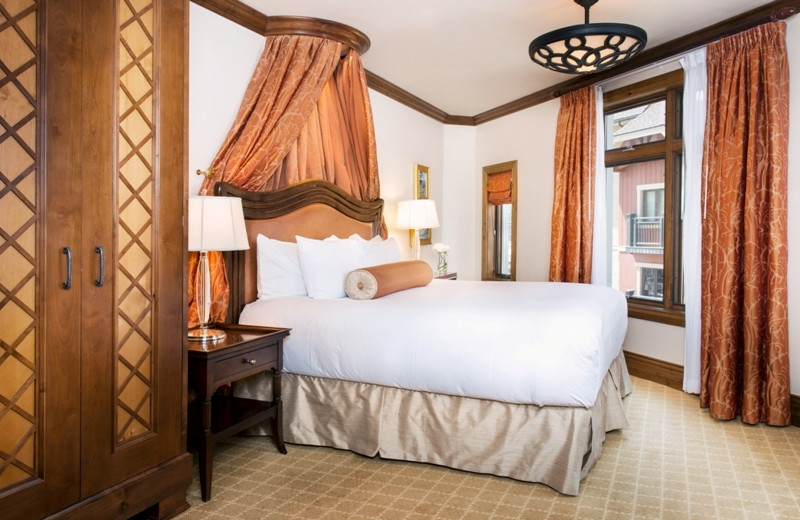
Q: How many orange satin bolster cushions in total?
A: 1